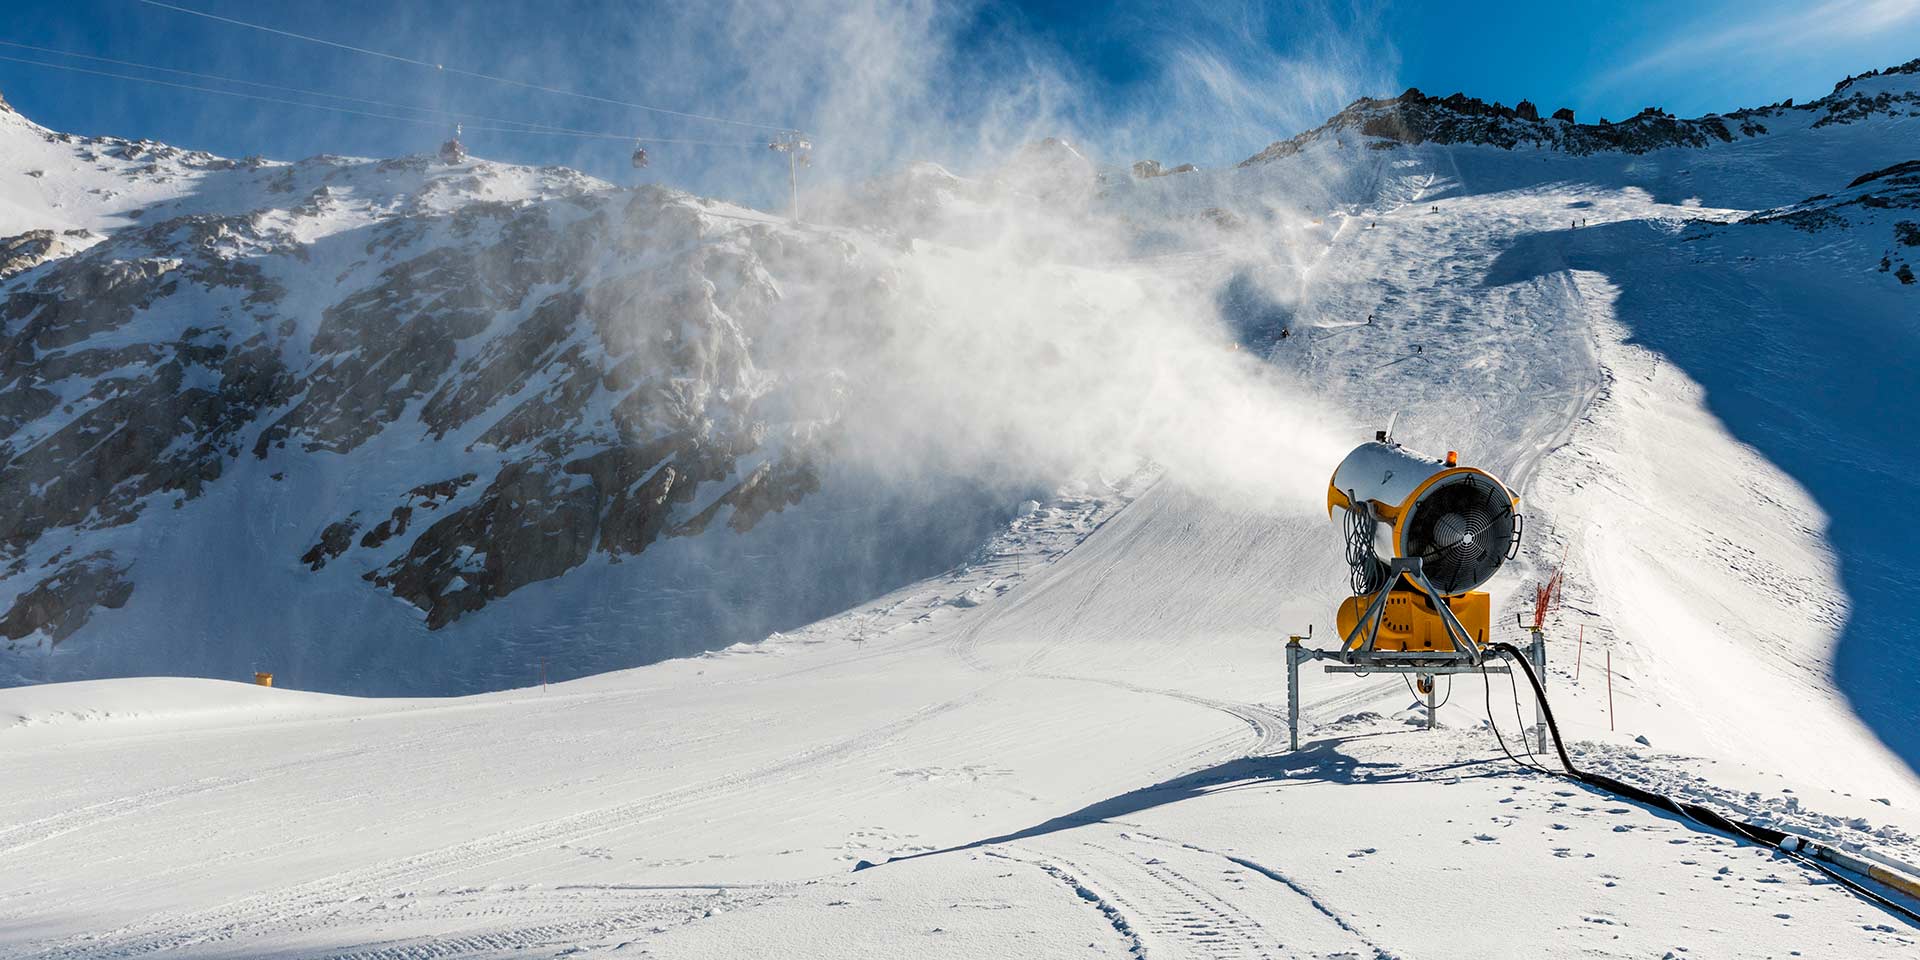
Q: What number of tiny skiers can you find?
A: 8